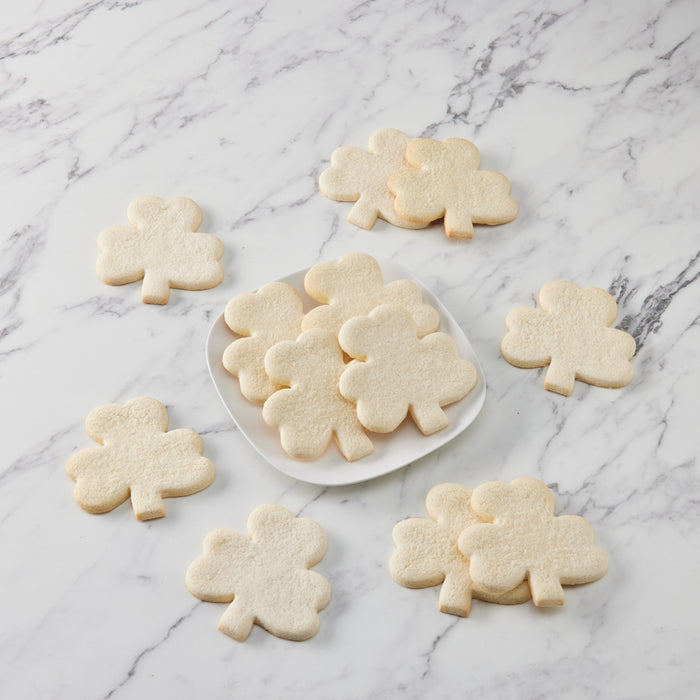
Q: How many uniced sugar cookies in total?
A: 12